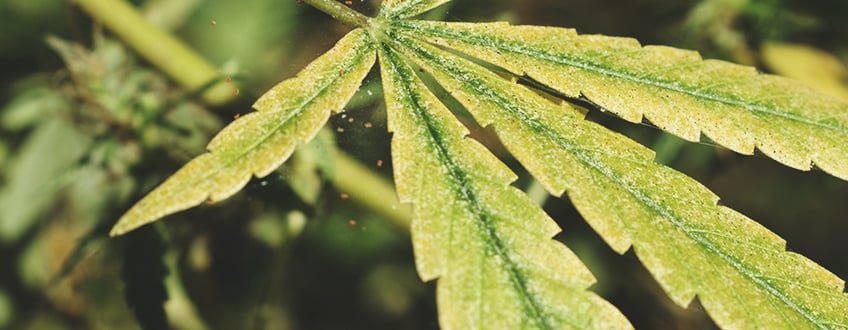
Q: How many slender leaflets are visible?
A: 5